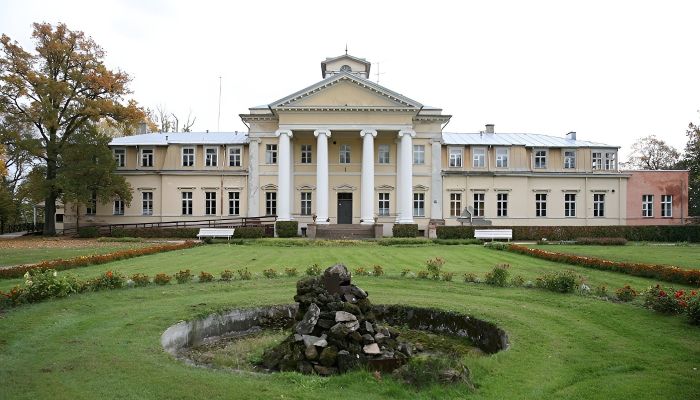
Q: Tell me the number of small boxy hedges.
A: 2